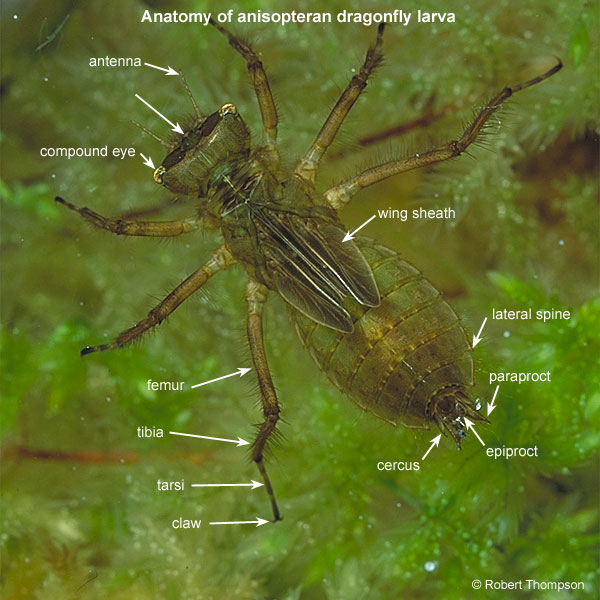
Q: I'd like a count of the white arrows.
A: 12